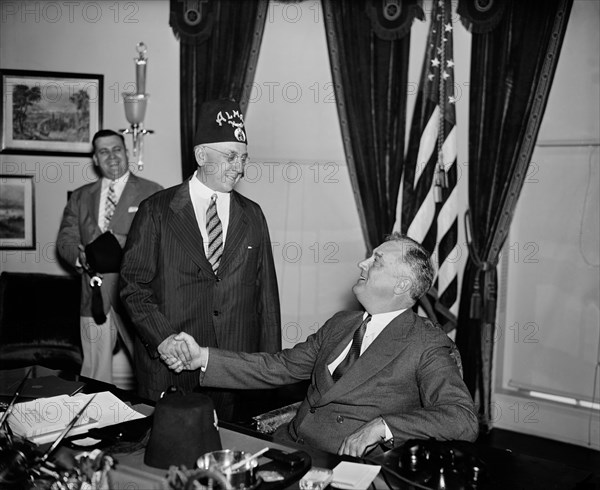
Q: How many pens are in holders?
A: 2